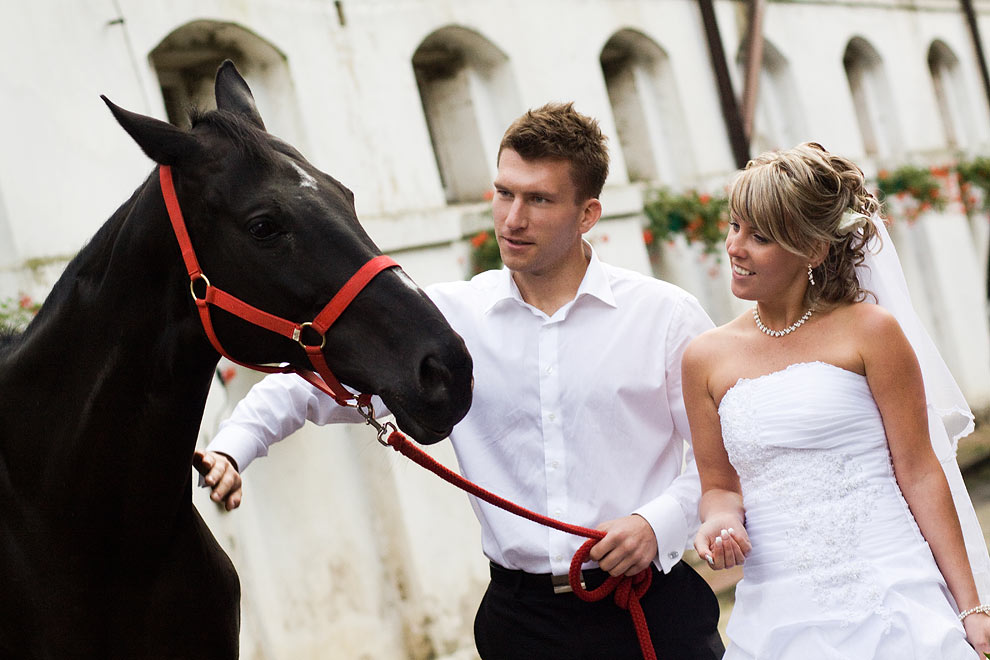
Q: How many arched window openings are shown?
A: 6